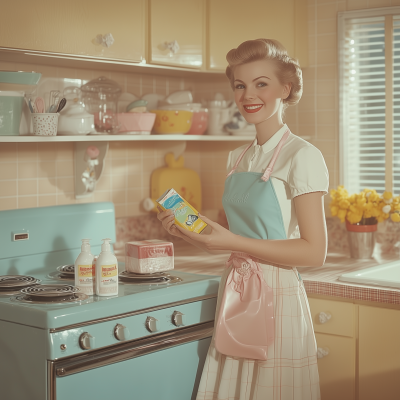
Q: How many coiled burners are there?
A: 4